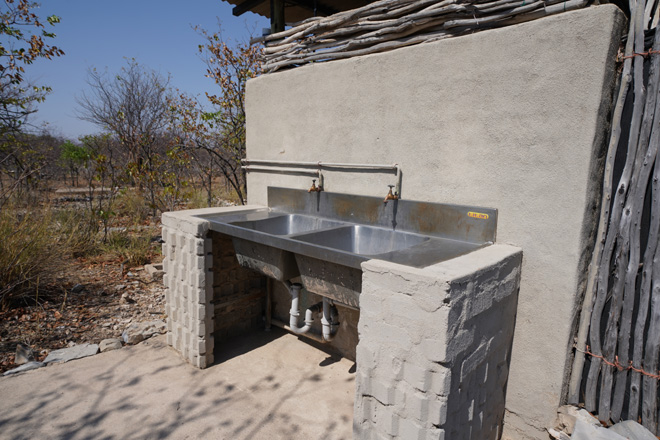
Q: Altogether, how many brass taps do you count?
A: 2